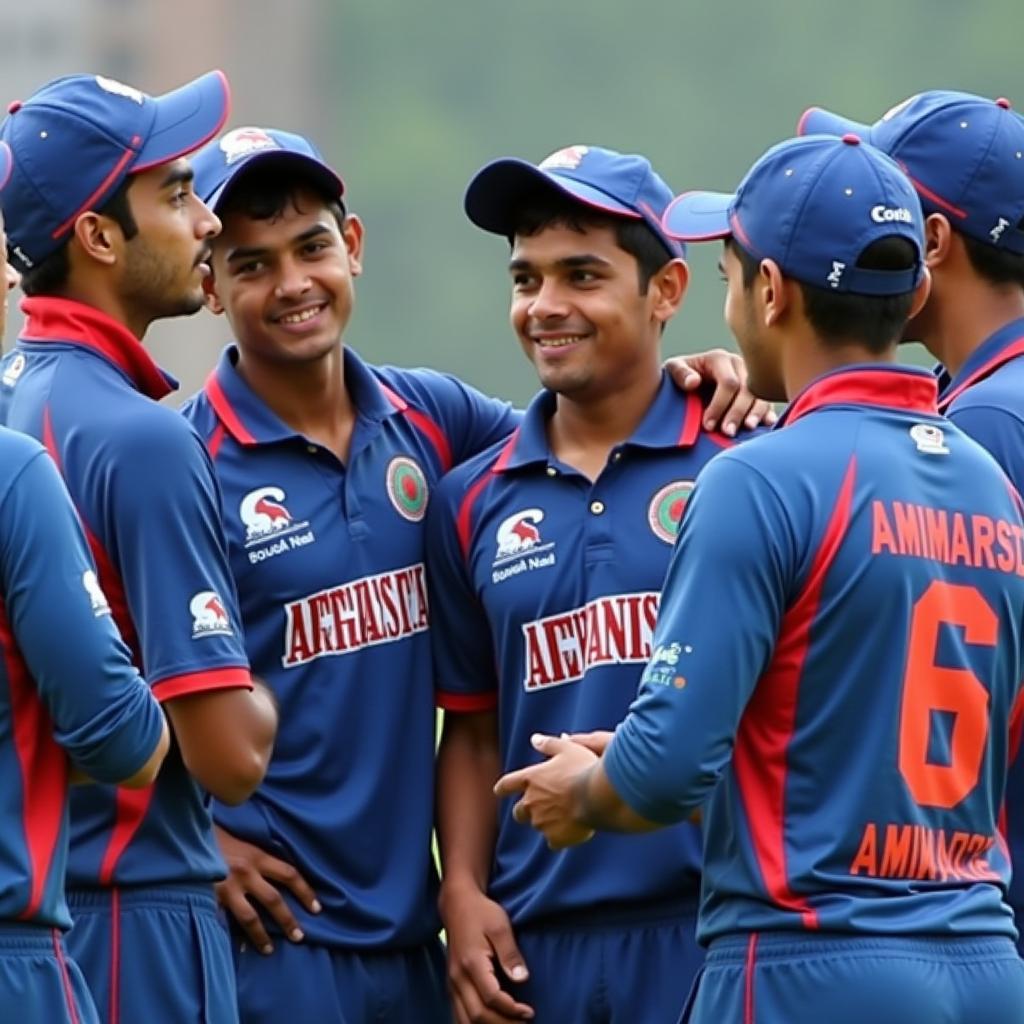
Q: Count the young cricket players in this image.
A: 6